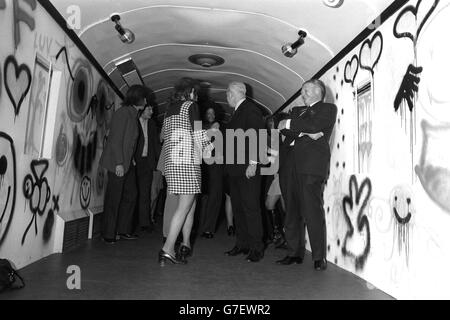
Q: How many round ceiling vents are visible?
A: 1